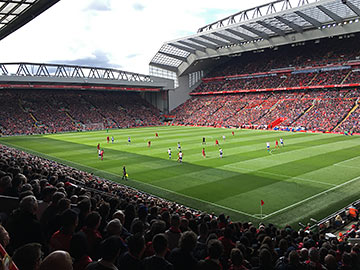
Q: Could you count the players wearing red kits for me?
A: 10